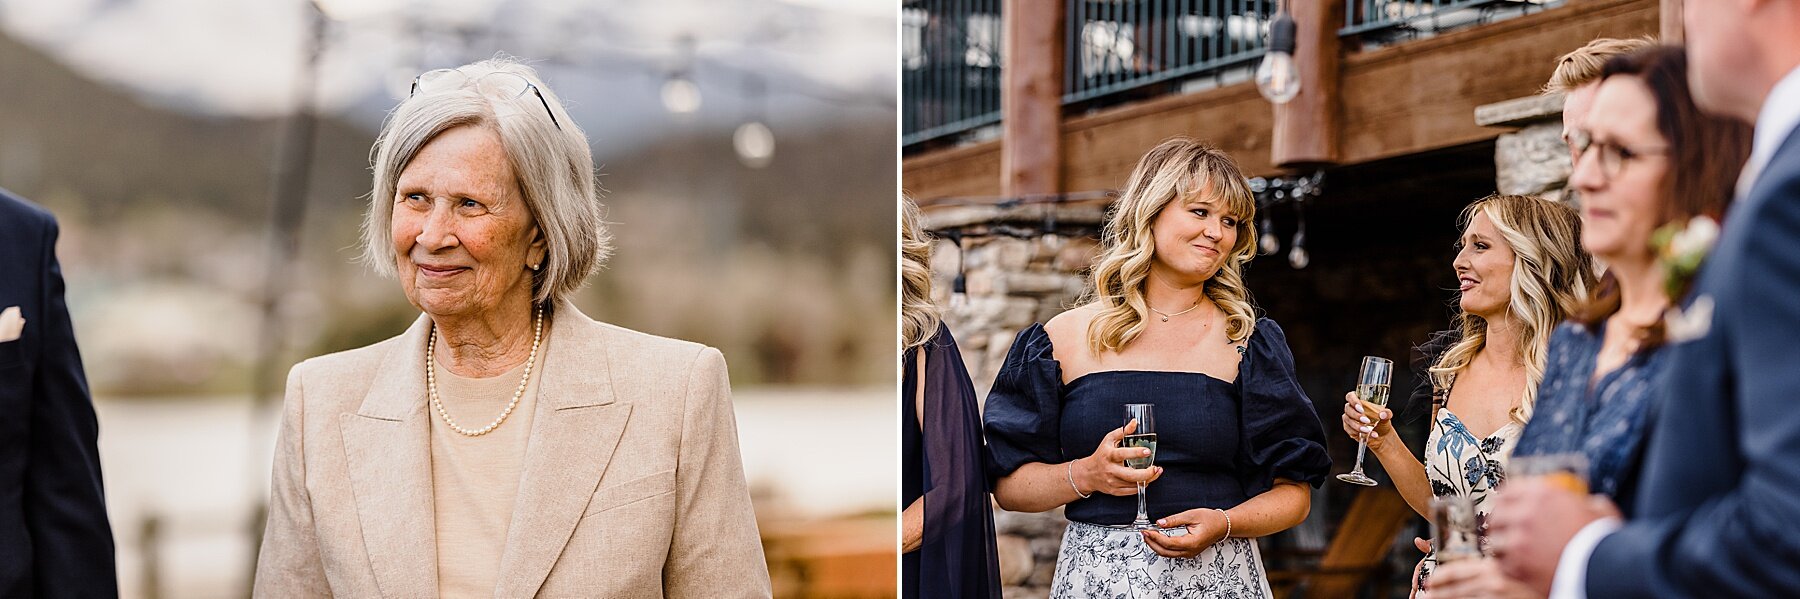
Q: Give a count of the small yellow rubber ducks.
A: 0